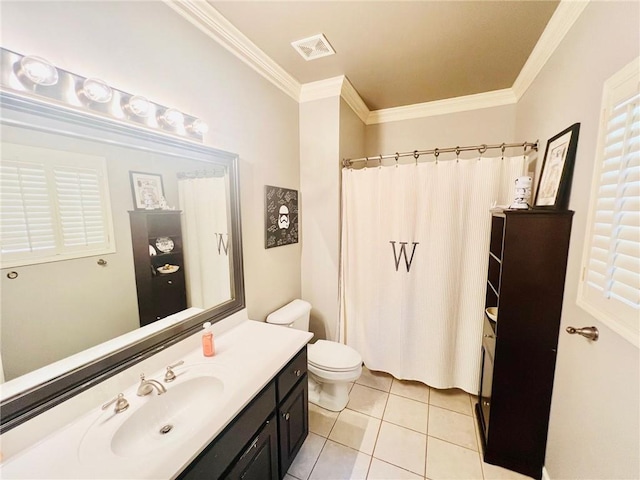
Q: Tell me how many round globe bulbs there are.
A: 5